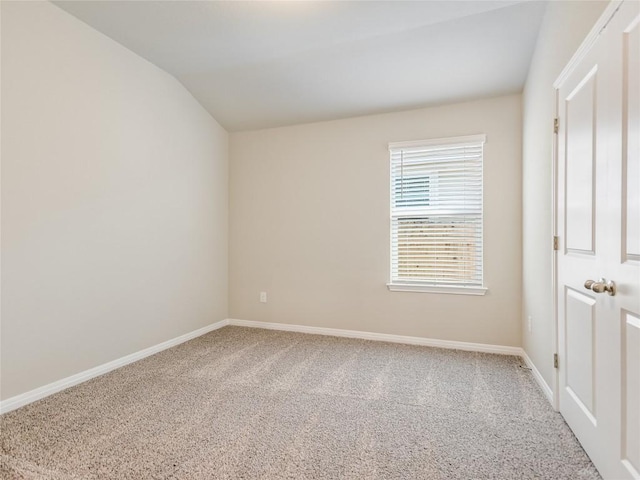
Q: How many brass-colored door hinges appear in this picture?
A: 3